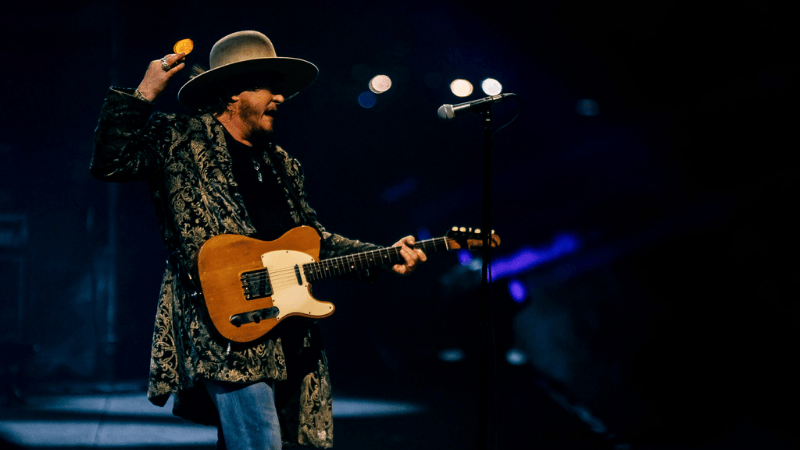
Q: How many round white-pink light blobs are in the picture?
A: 3